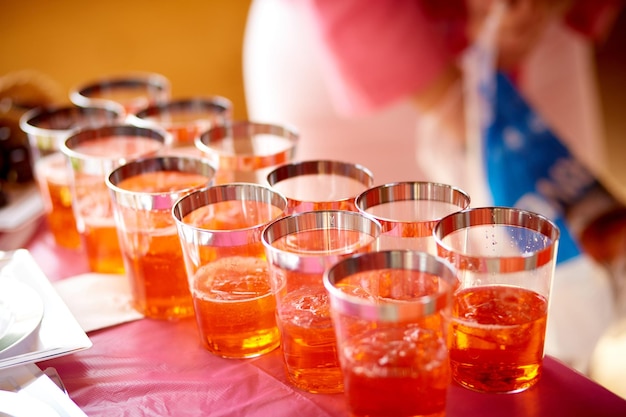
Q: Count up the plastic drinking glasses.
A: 12